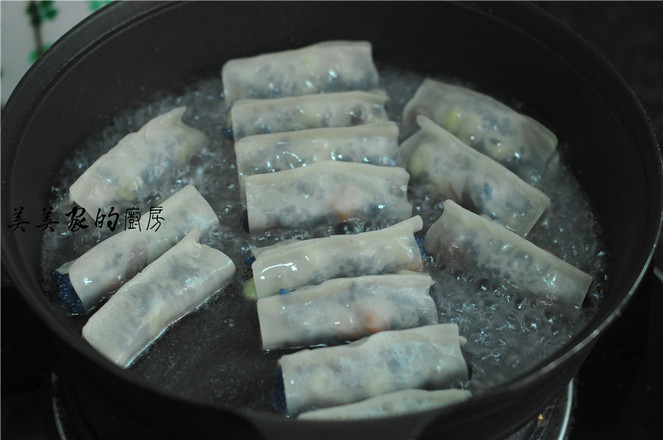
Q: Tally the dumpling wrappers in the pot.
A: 14